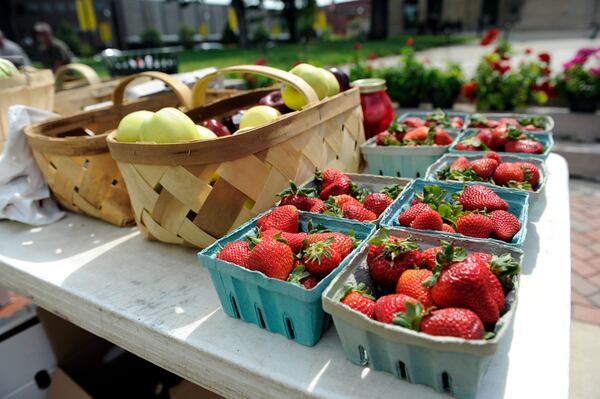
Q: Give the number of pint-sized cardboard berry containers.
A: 9